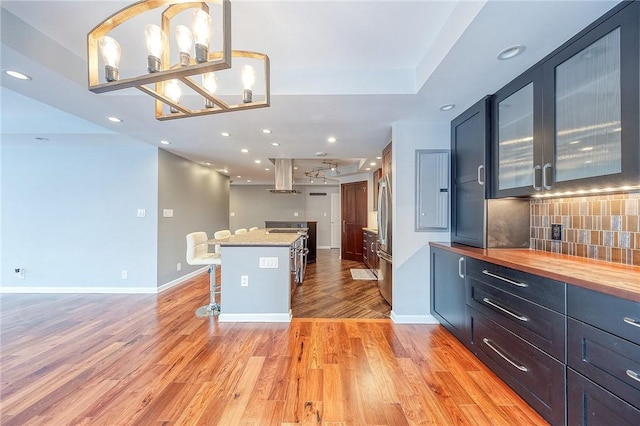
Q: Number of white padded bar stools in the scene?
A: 4